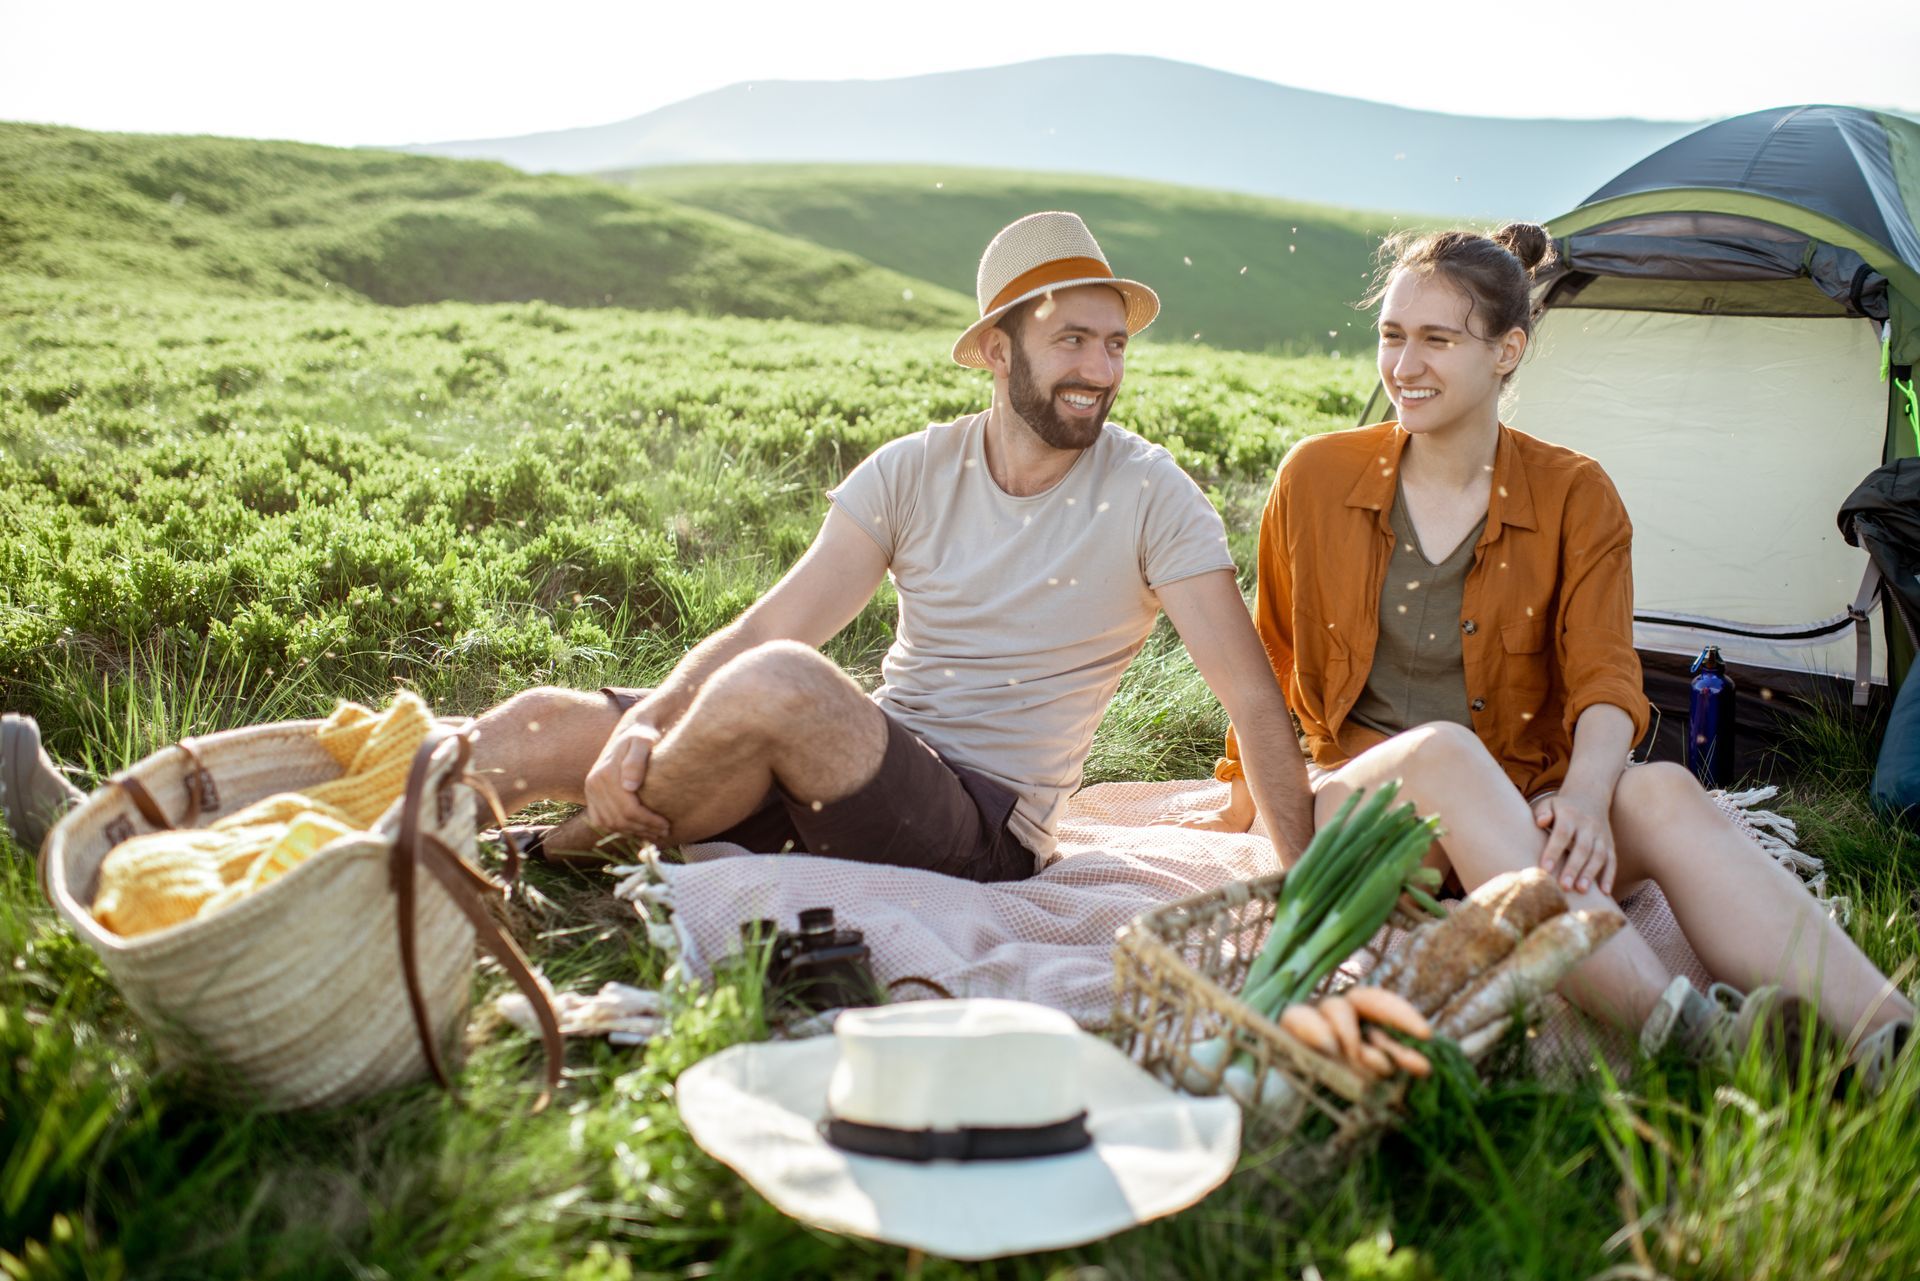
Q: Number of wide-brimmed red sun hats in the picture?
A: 0